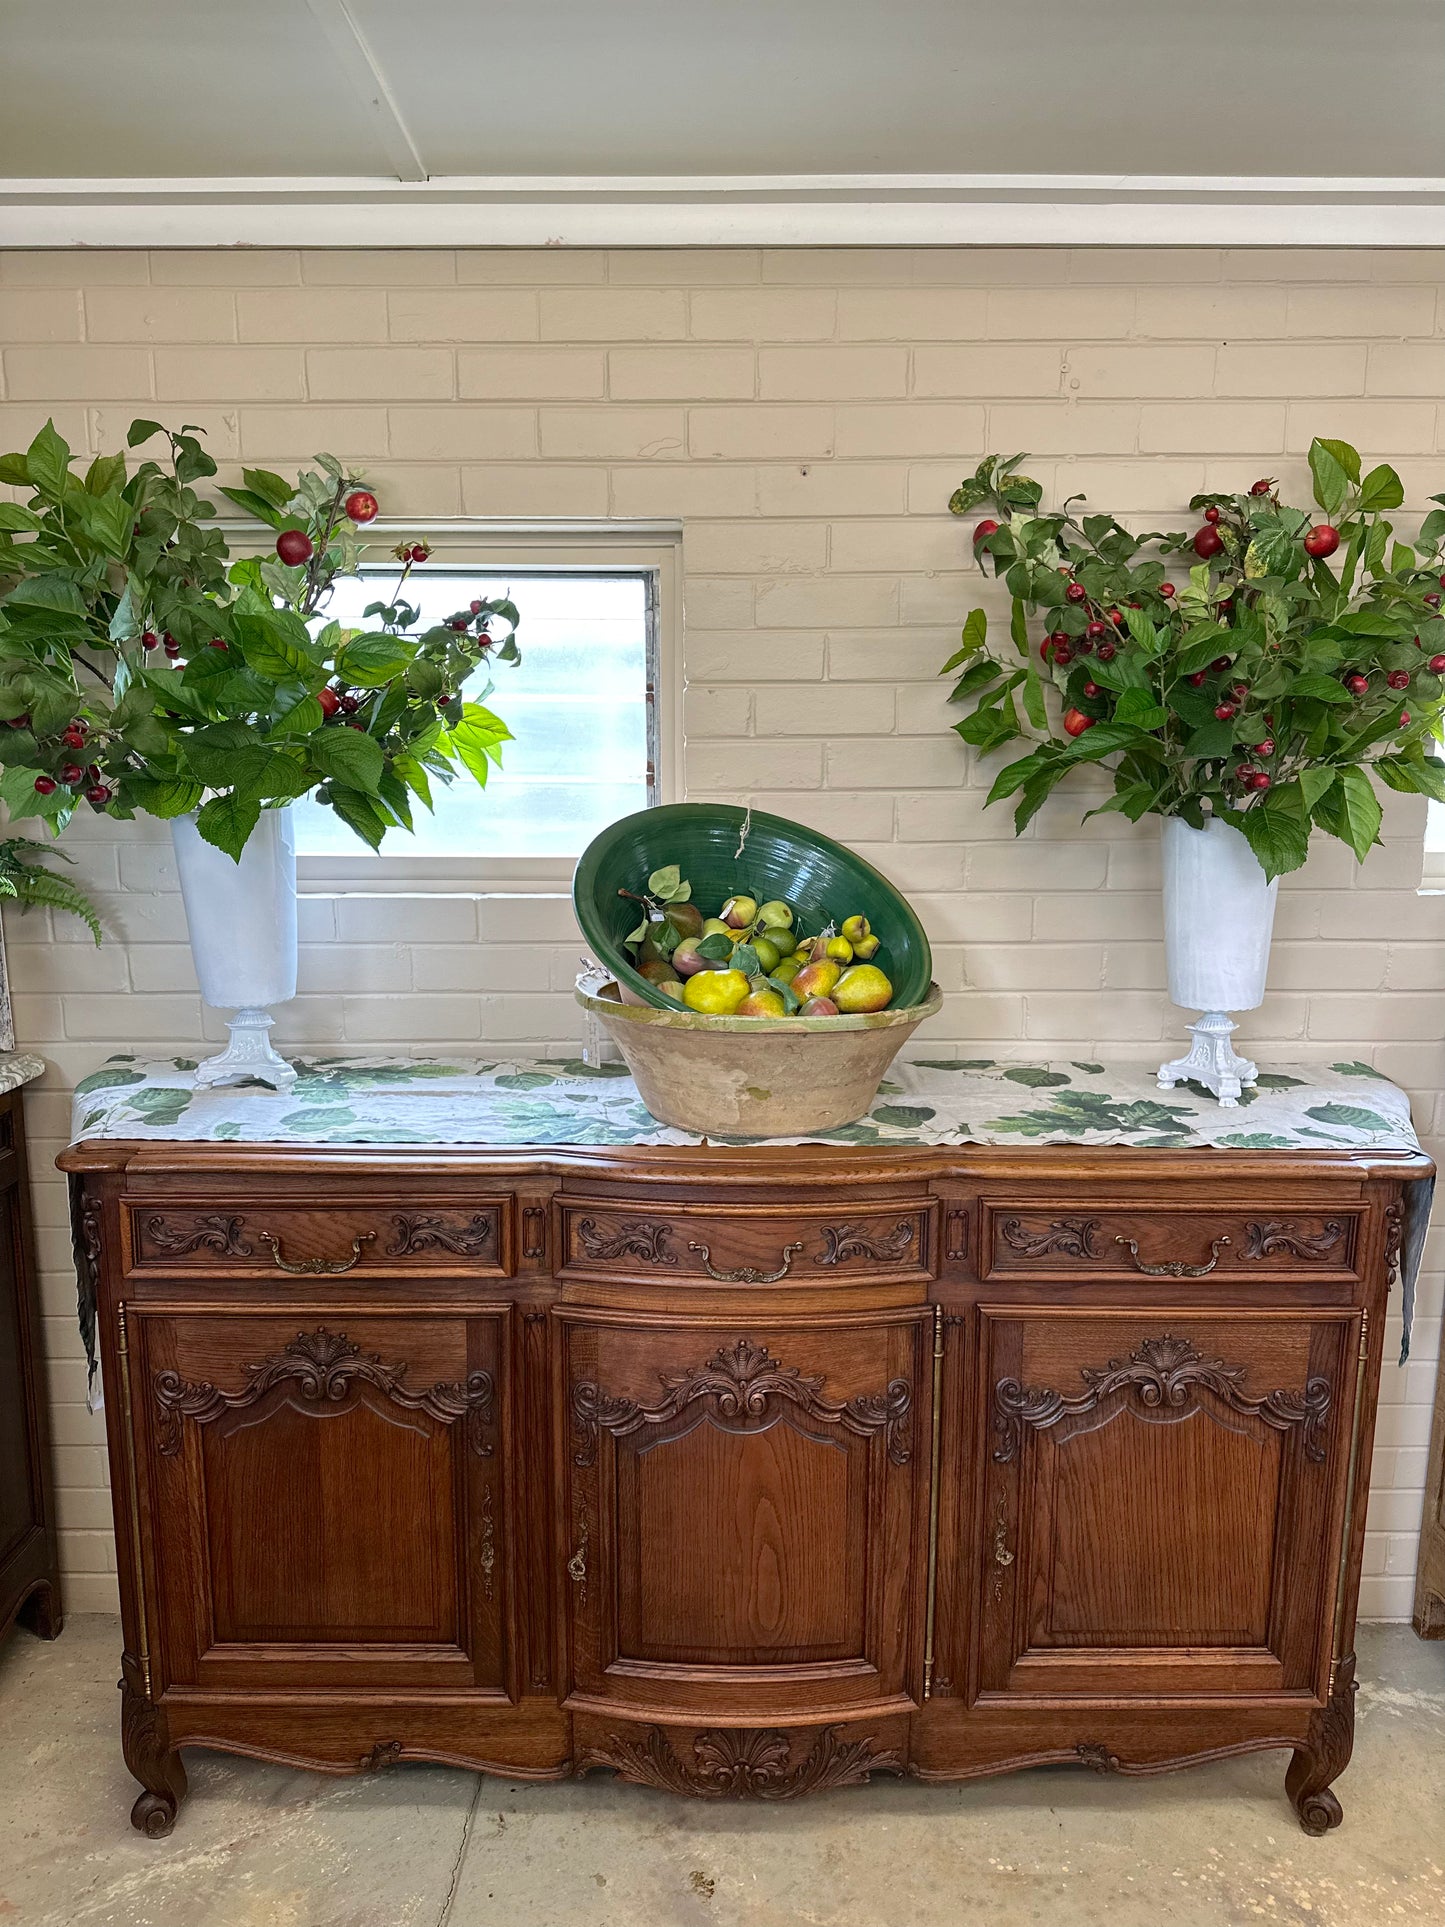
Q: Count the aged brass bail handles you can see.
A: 3